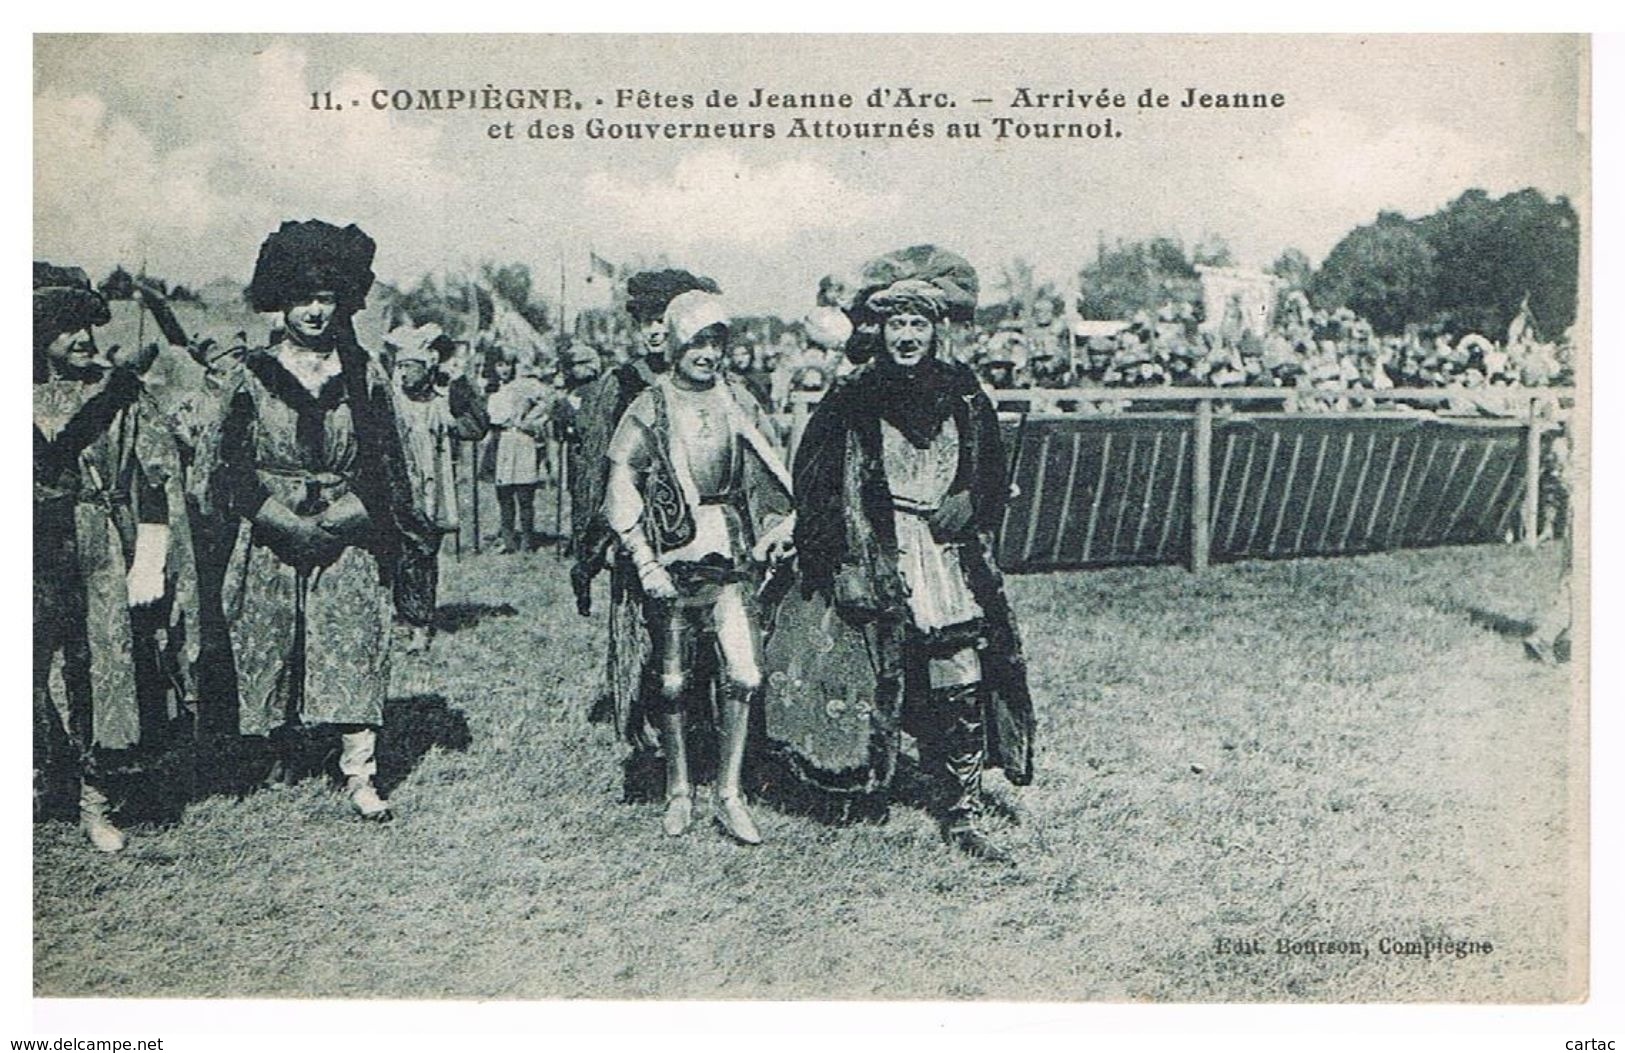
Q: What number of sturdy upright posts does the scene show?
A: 2